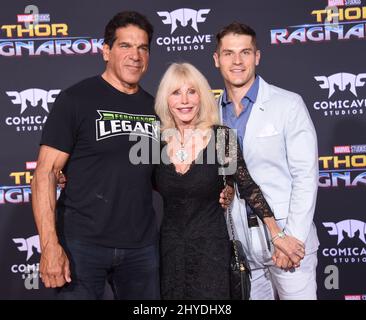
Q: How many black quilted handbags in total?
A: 1